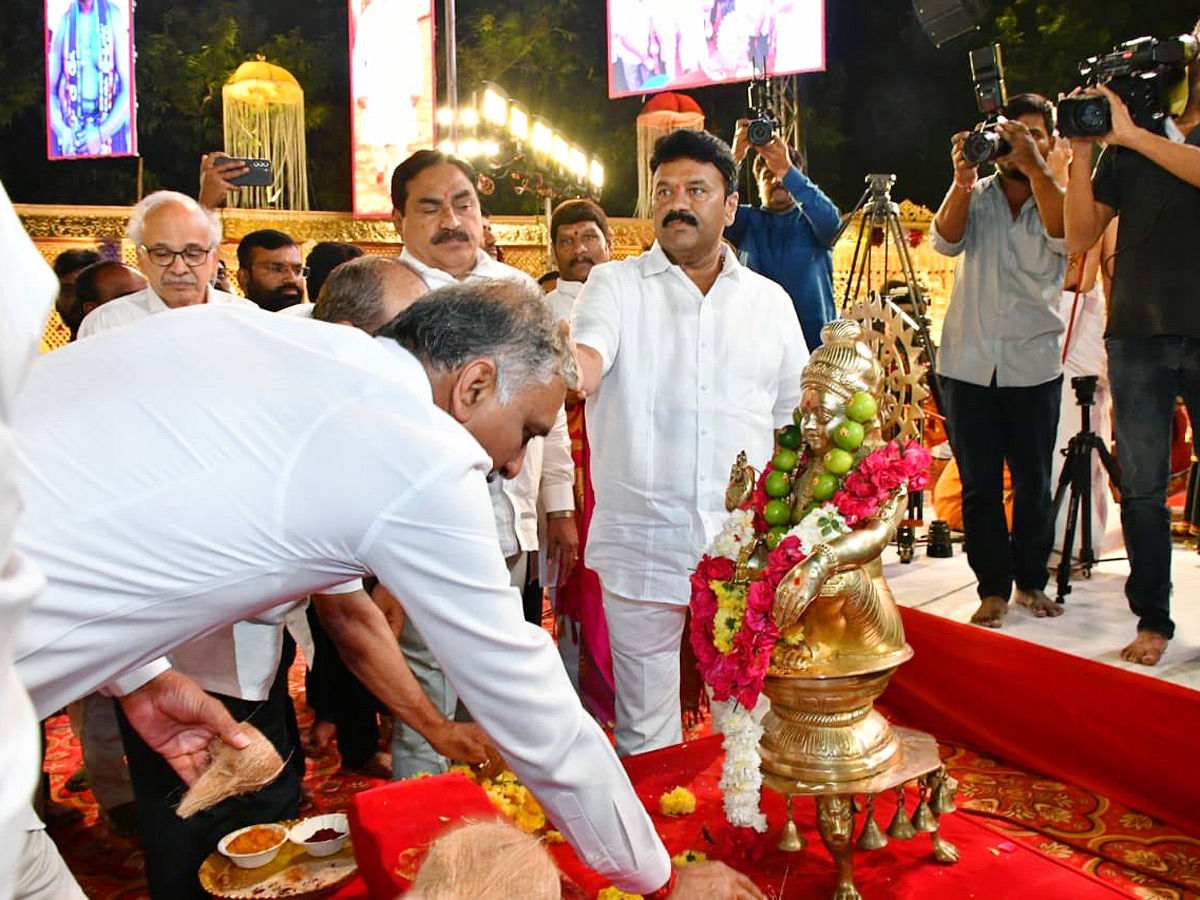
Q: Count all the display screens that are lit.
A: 3